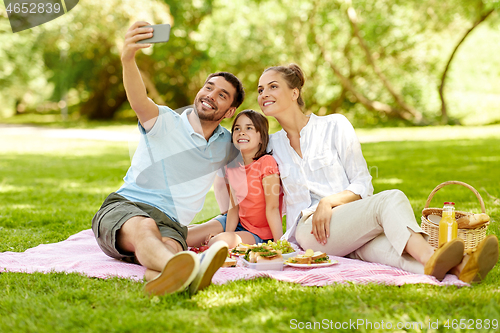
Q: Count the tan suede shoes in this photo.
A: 2